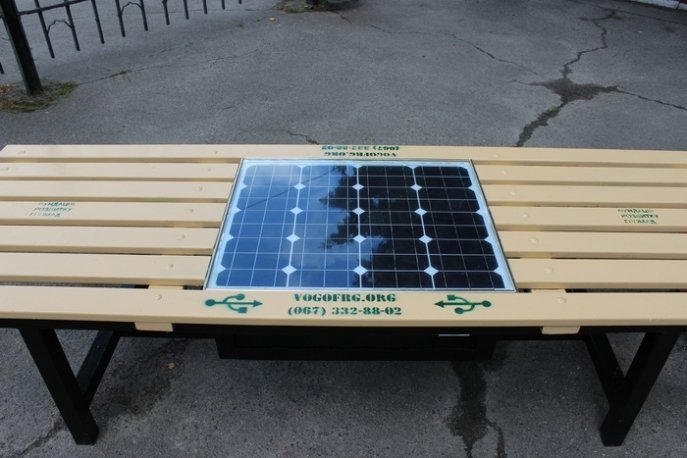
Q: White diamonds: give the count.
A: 12